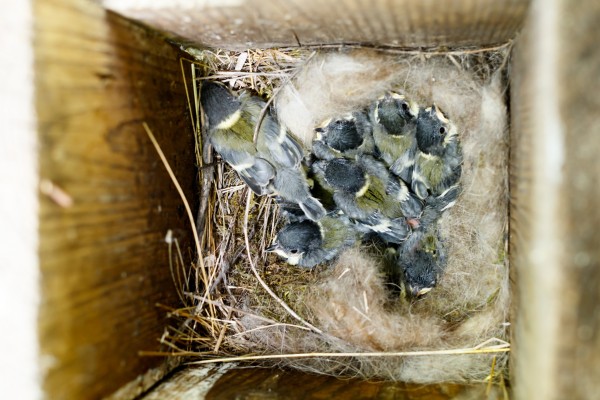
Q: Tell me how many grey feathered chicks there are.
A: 7